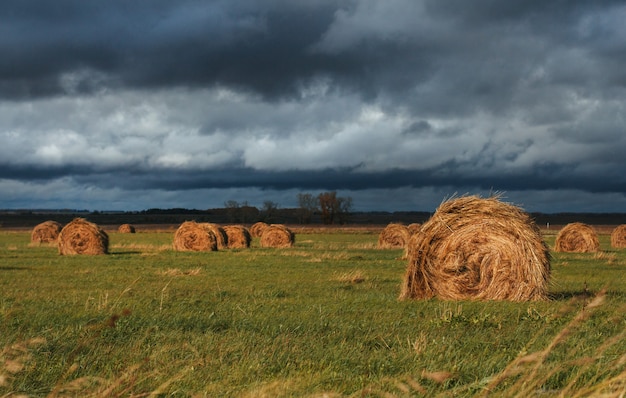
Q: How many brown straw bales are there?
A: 13